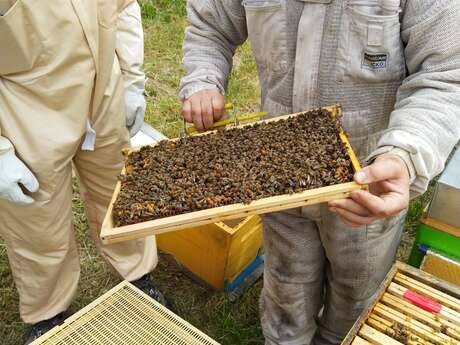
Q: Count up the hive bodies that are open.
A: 2